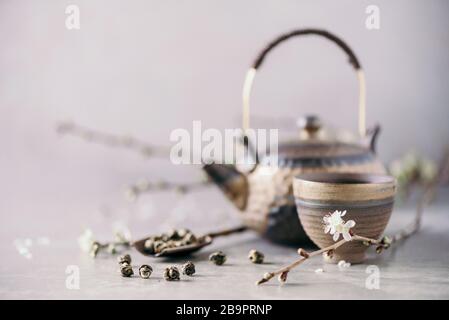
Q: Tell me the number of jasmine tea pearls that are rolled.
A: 7